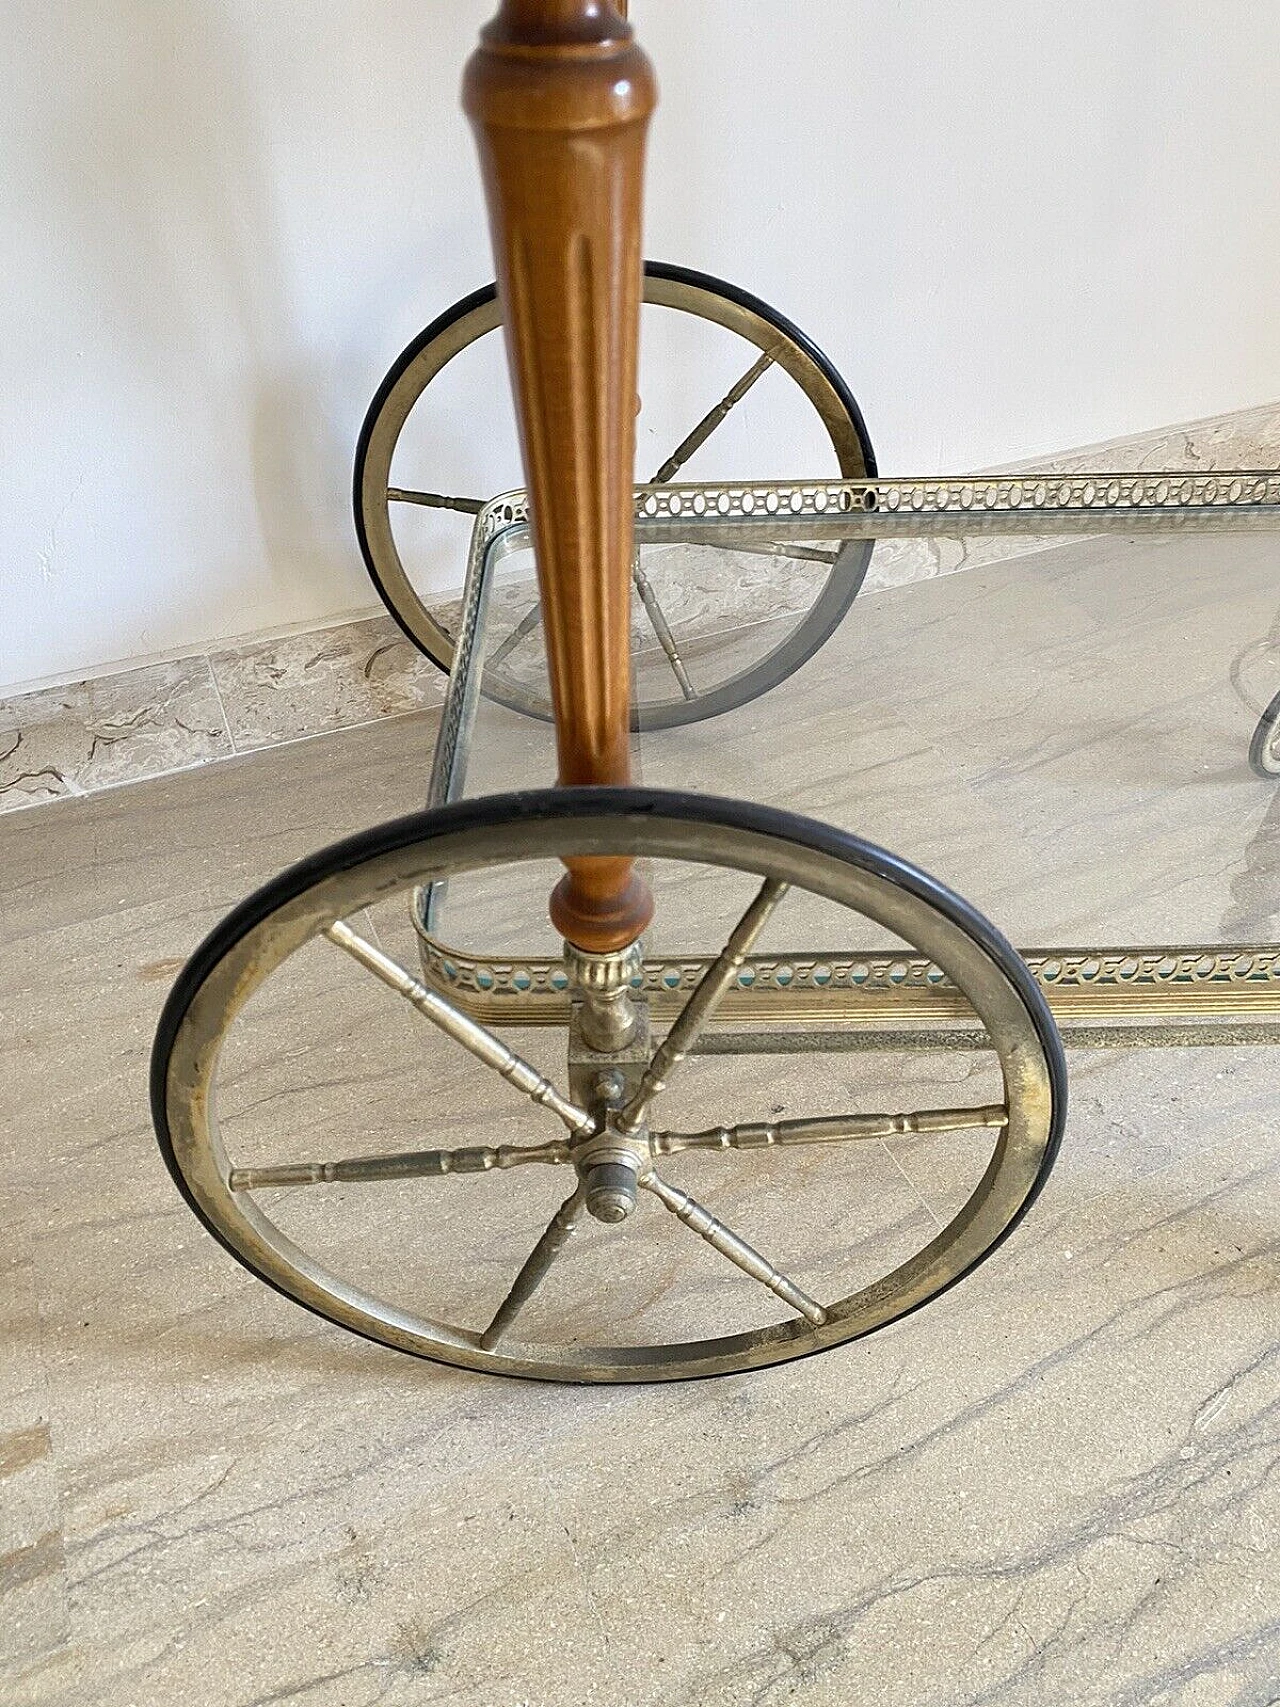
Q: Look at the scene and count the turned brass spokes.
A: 11